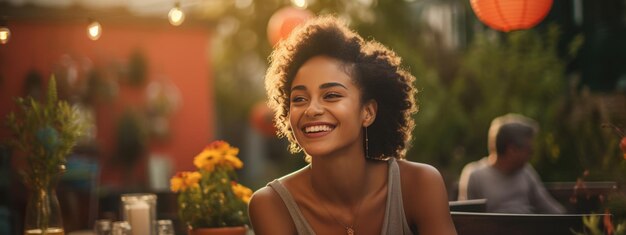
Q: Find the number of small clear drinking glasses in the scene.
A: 3